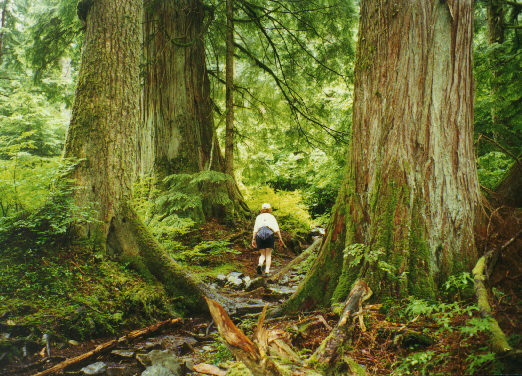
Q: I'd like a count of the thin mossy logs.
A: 1